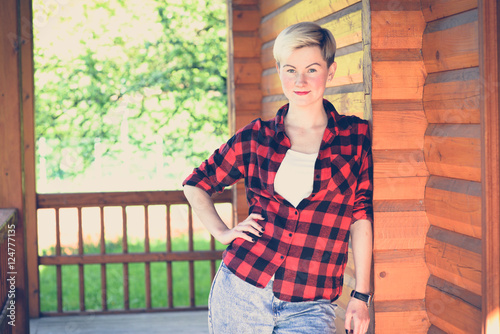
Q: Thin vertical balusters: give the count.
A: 8